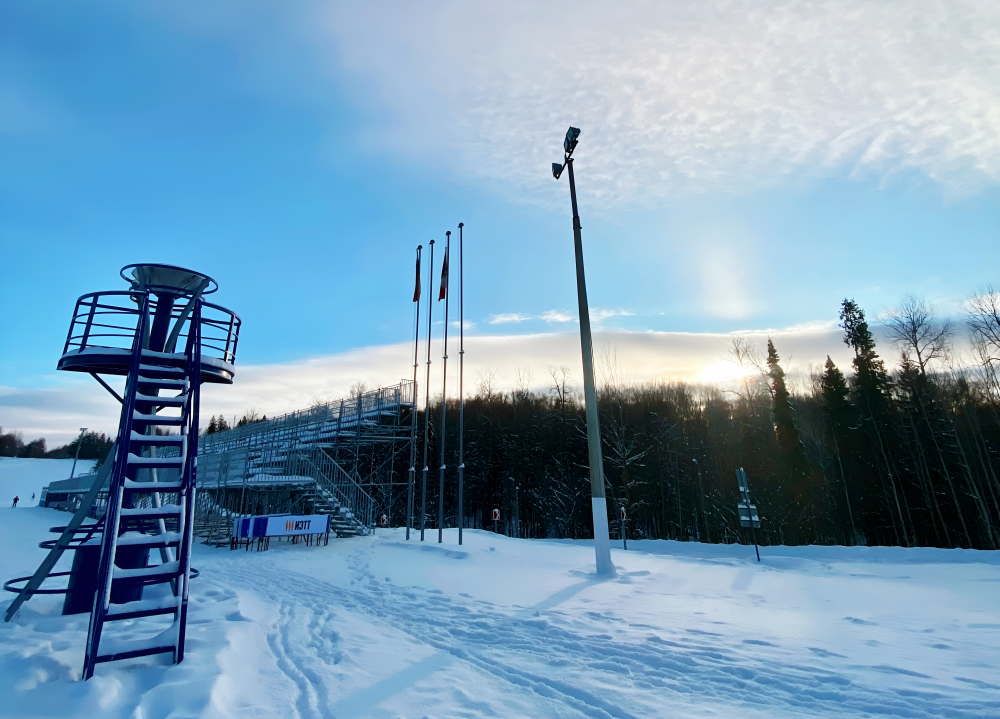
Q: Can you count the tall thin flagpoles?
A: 4